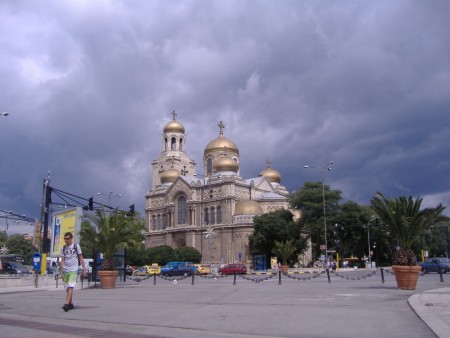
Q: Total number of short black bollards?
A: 7